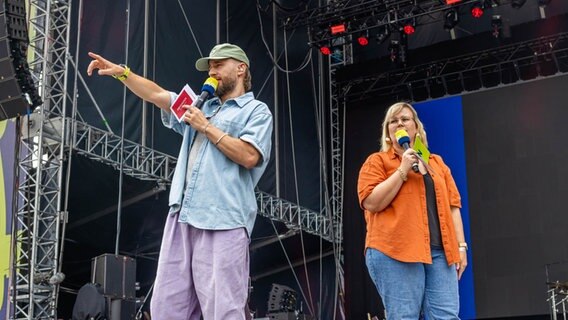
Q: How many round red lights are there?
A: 4